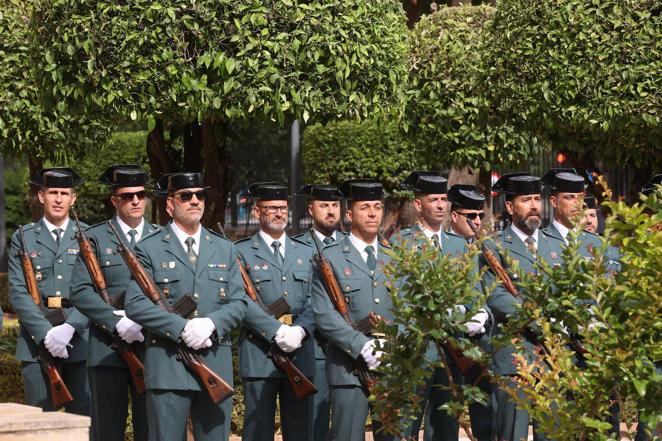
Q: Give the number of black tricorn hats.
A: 12